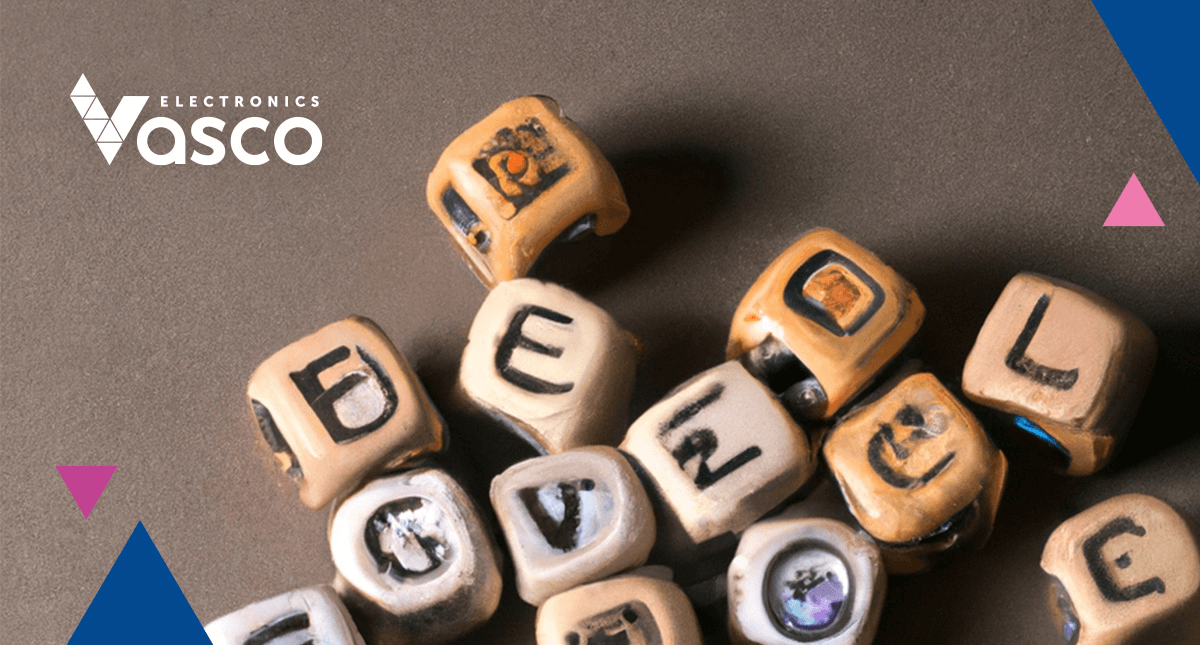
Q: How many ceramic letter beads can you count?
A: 13